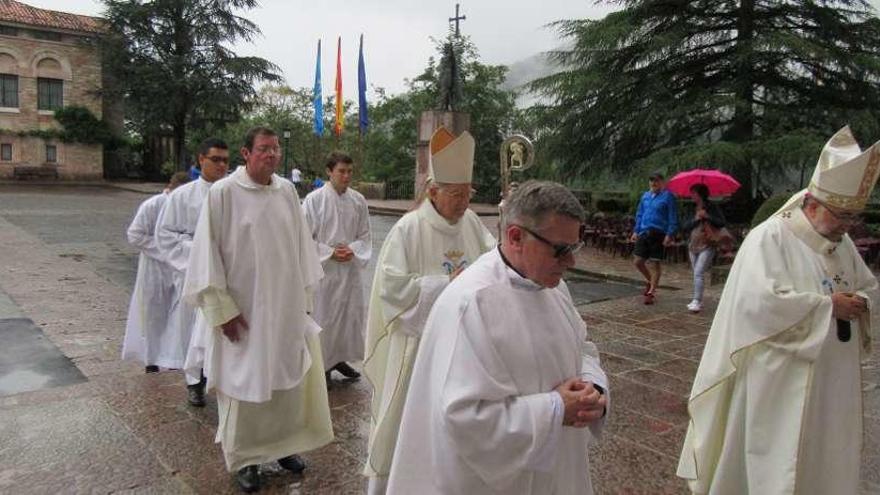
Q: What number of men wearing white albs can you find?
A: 5